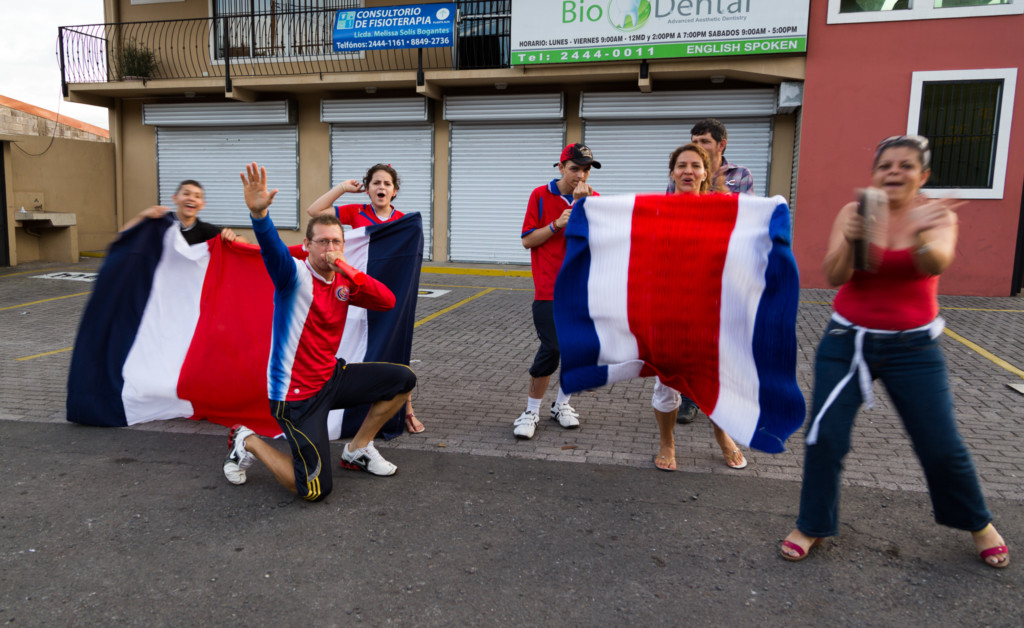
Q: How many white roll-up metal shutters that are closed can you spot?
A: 4